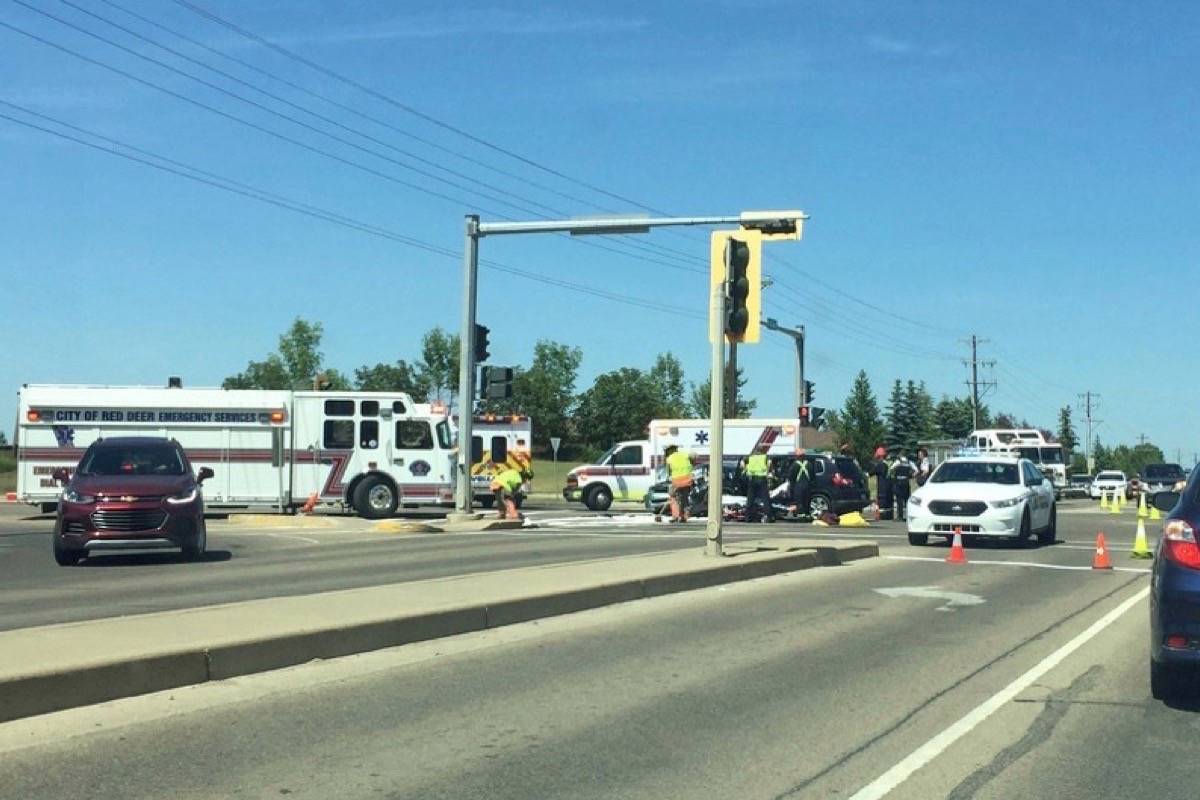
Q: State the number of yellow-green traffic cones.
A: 6